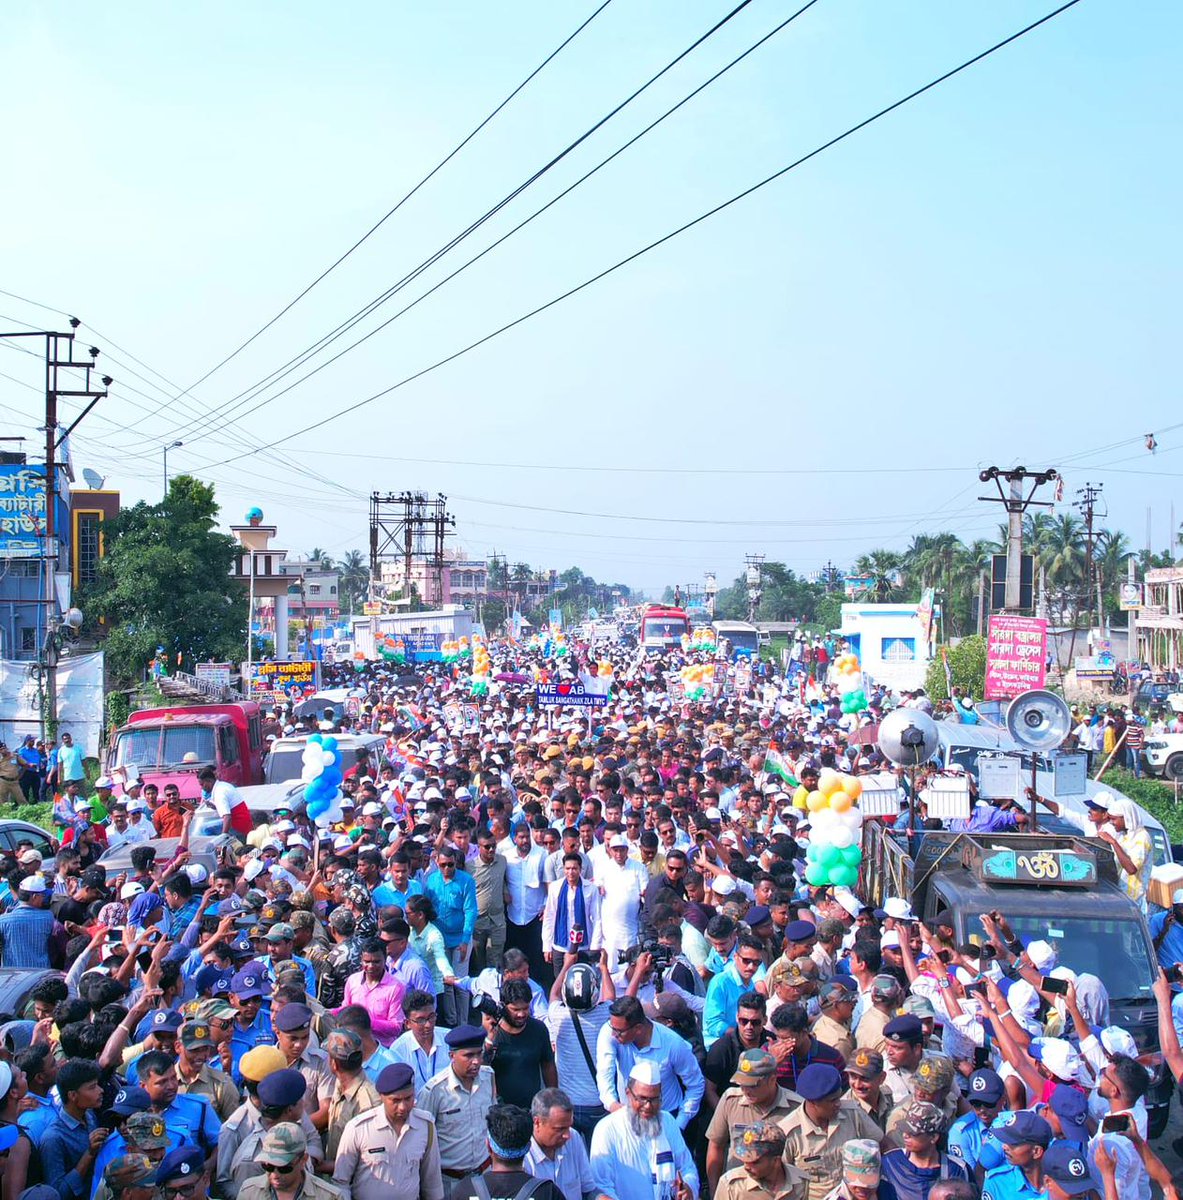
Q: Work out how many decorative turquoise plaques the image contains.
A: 2